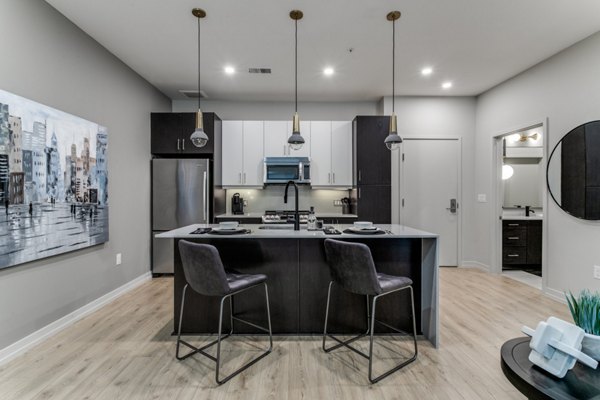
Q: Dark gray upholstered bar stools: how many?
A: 2